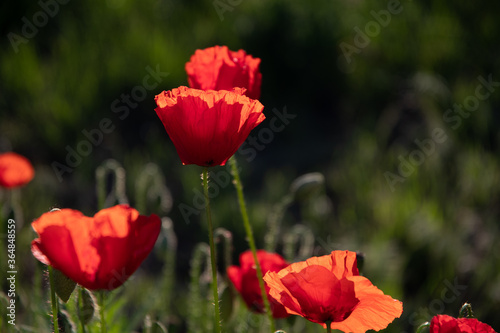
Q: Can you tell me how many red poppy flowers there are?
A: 7